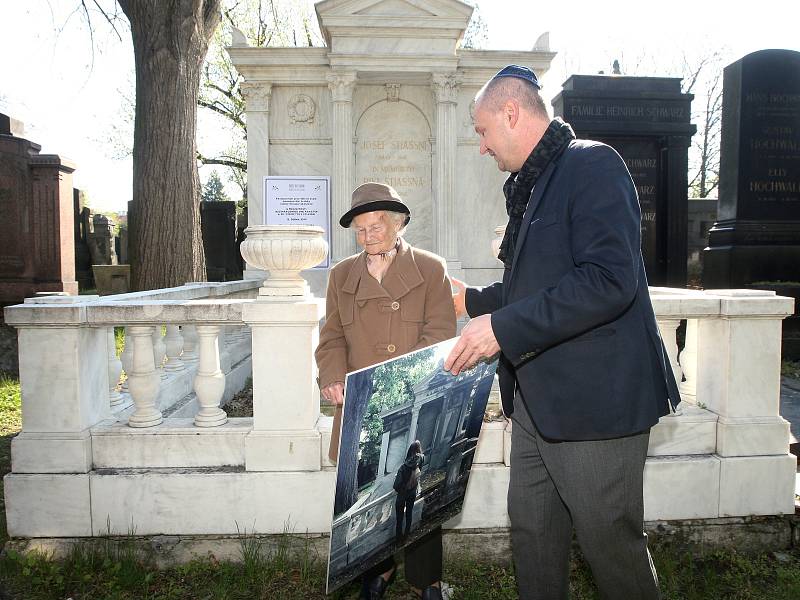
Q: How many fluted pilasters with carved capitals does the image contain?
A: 2